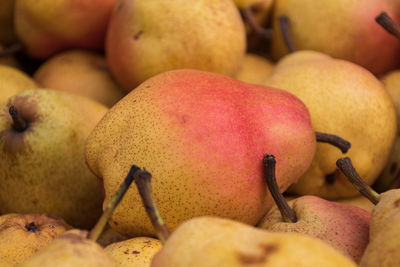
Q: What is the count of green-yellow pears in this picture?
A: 1